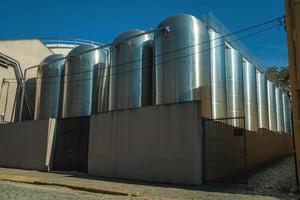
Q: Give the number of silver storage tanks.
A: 11